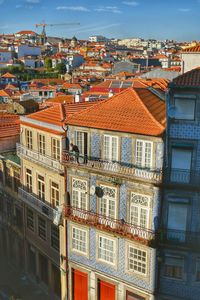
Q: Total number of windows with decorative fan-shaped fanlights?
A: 3